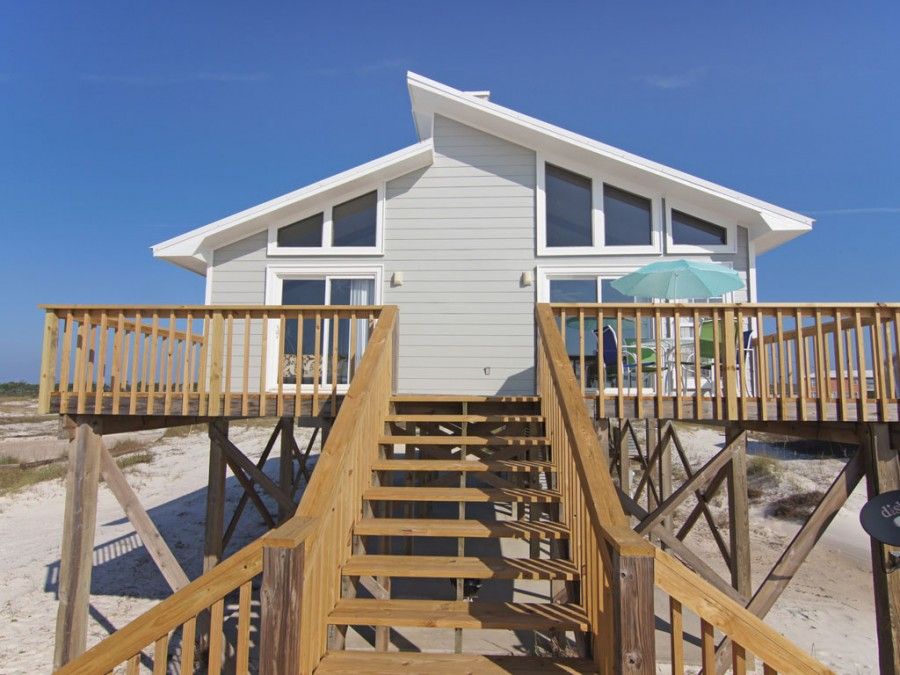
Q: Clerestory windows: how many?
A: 5